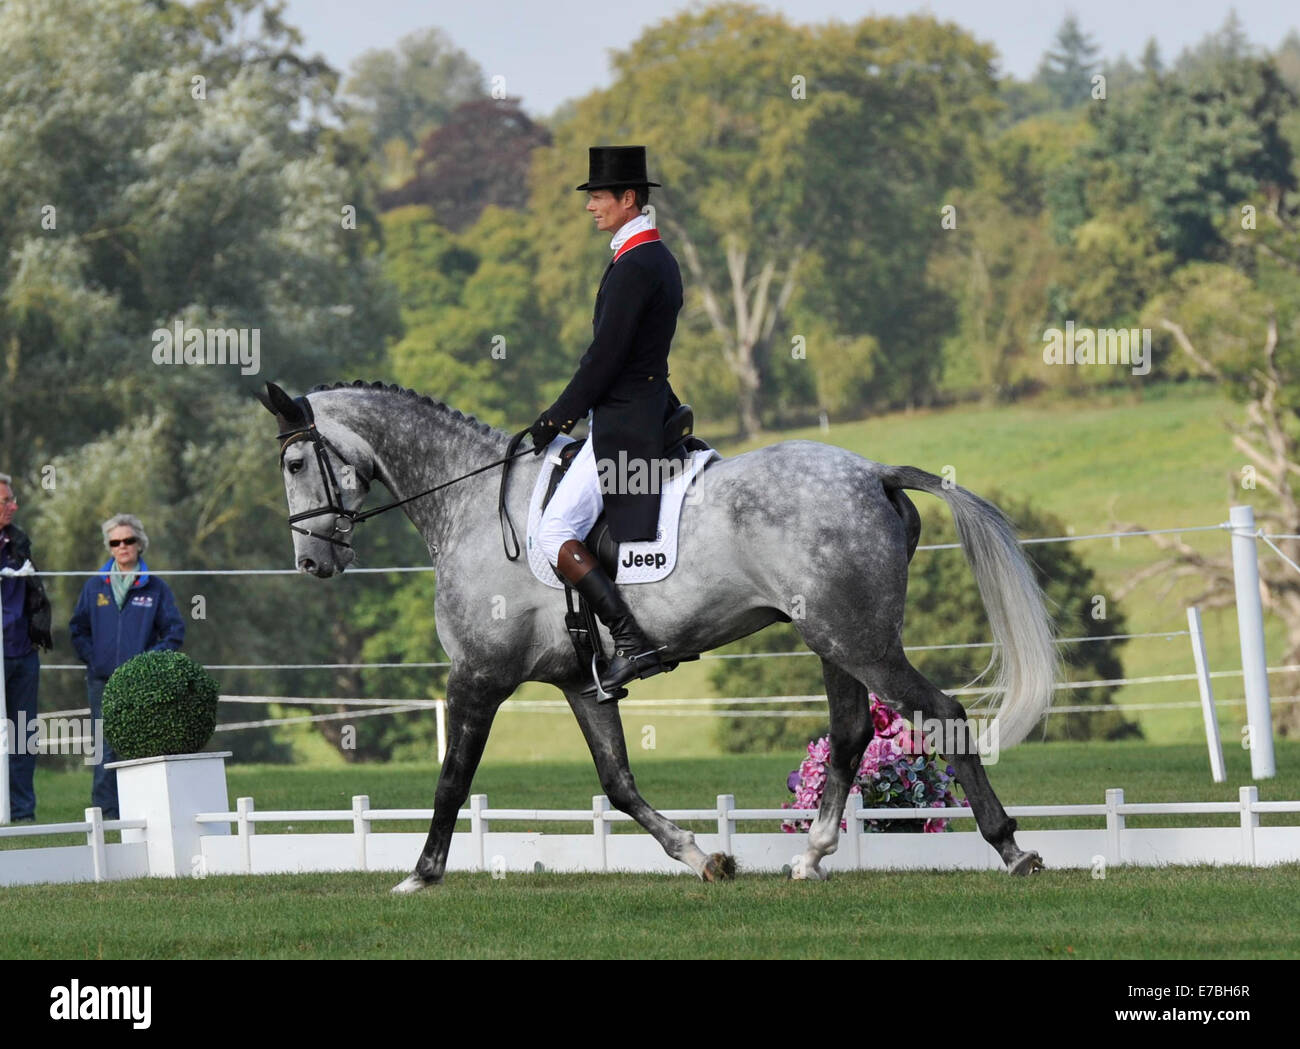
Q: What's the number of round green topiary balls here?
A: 1